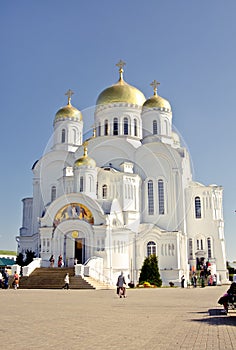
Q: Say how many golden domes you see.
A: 4